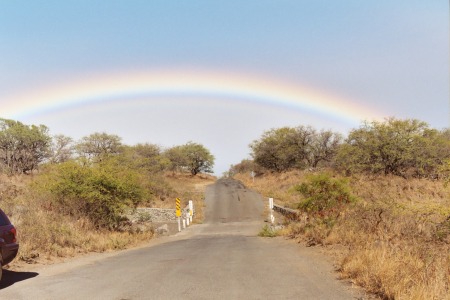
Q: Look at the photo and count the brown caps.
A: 0